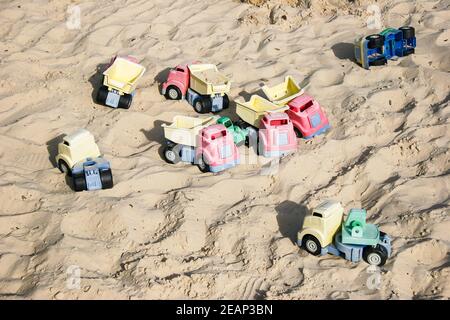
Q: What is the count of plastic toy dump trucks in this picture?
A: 5